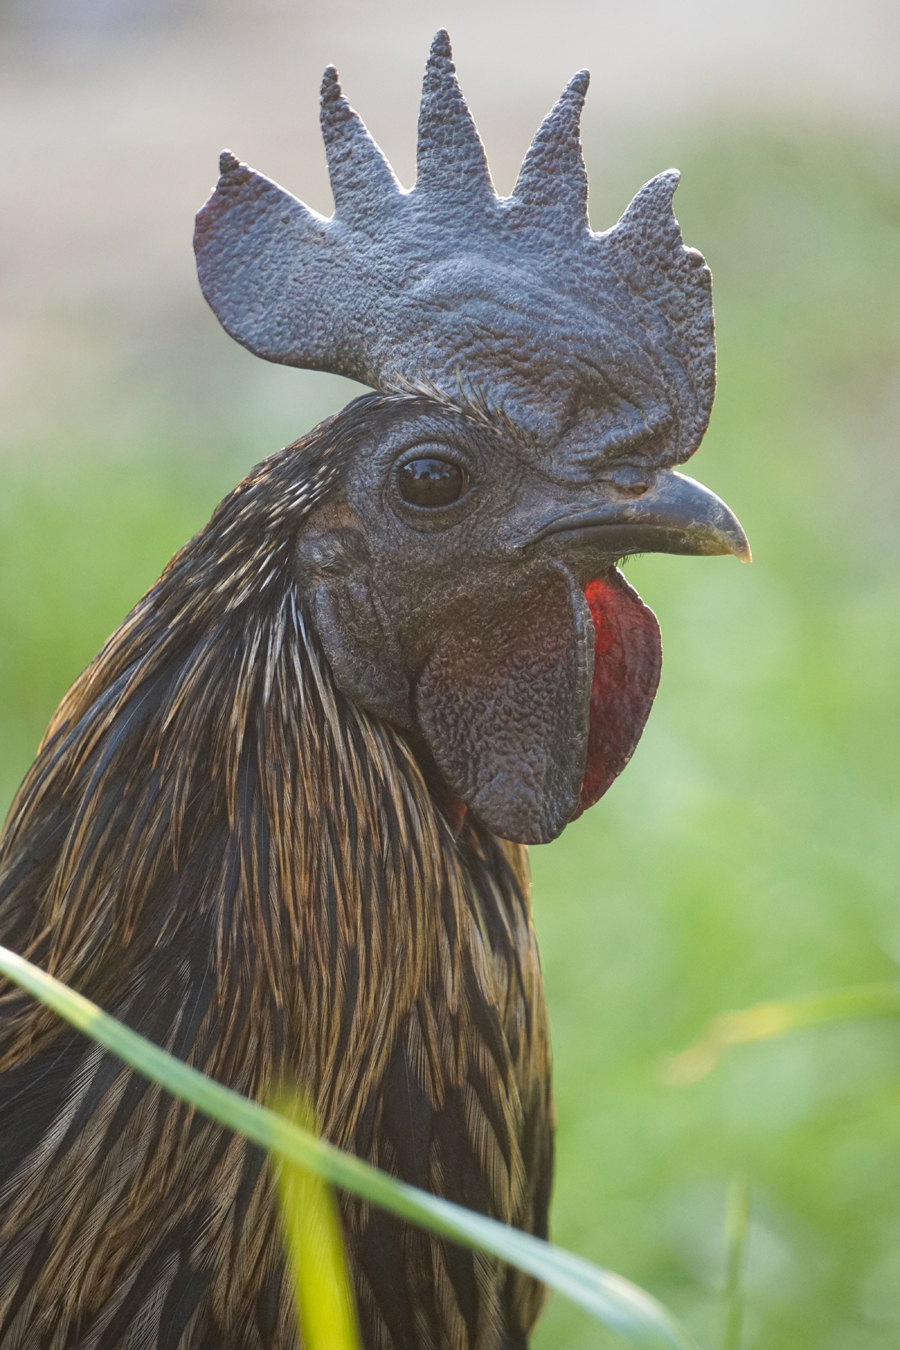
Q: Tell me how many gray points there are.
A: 5